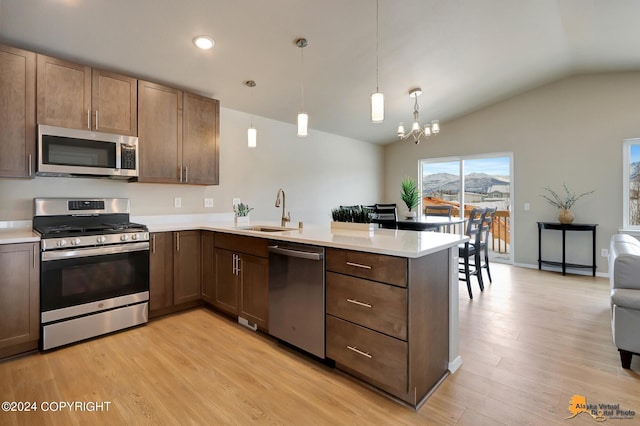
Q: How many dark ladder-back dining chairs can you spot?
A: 6